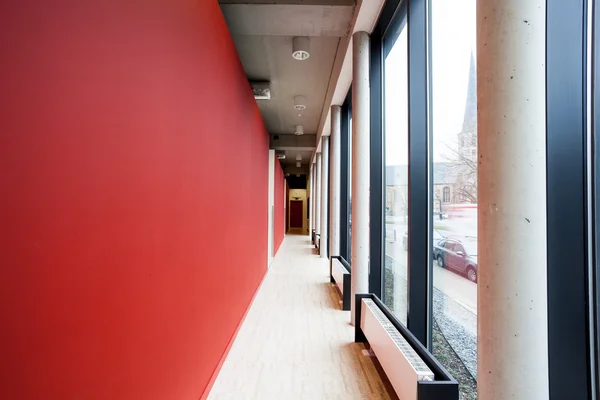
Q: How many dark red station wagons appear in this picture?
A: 1